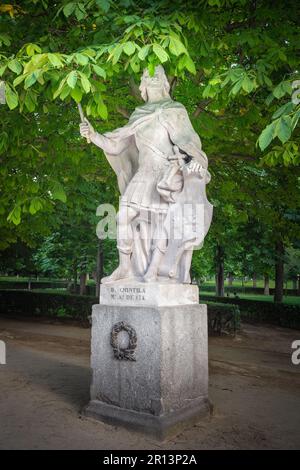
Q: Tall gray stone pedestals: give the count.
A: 1